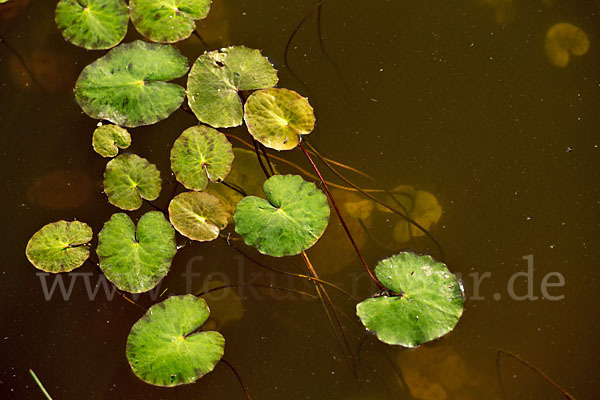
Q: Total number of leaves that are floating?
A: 14